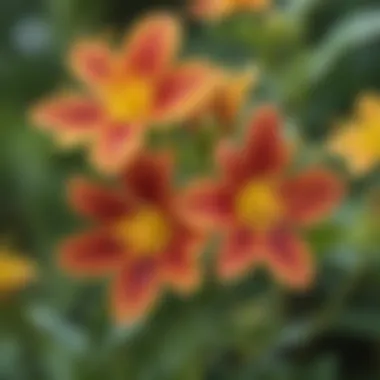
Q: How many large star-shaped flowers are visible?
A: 3